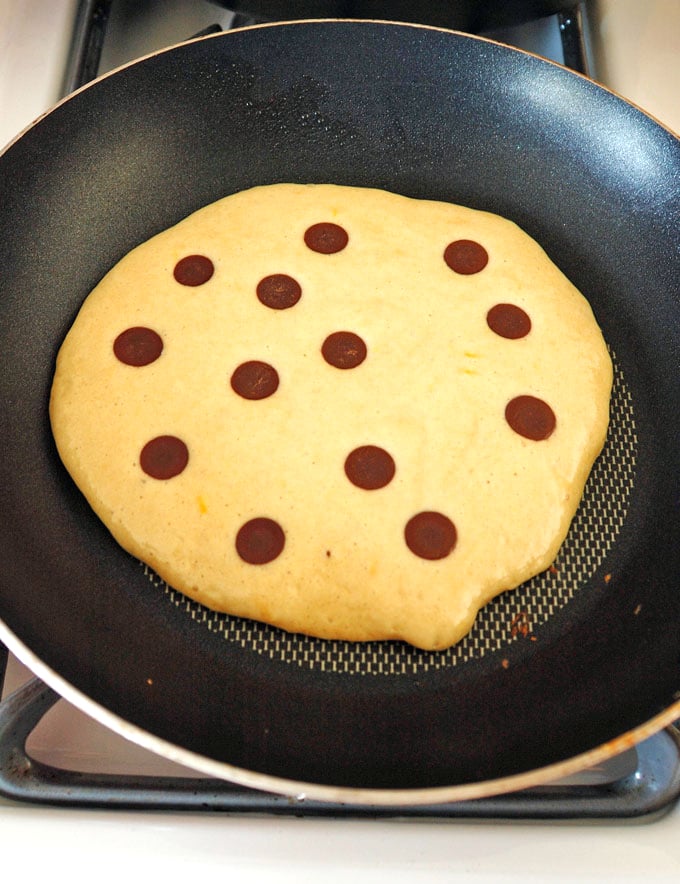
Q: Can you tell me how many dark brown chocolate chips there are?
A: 13